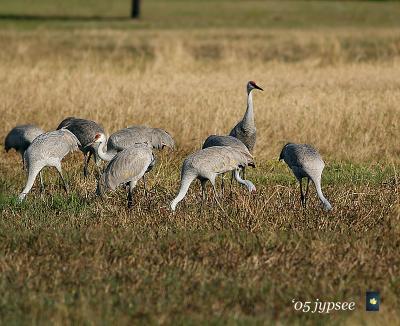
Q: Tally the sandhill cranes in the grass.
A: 9